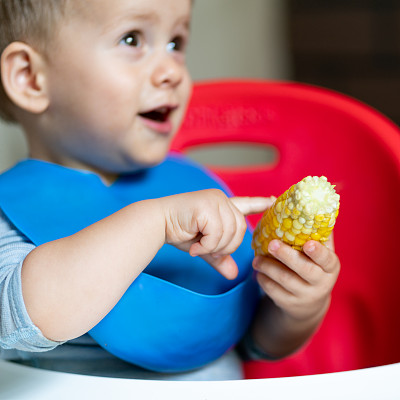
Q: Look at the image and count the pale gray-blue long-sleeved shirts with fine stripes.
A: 1